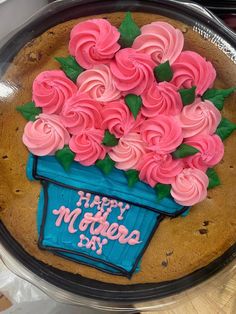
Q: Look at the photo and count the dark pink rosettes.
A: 11